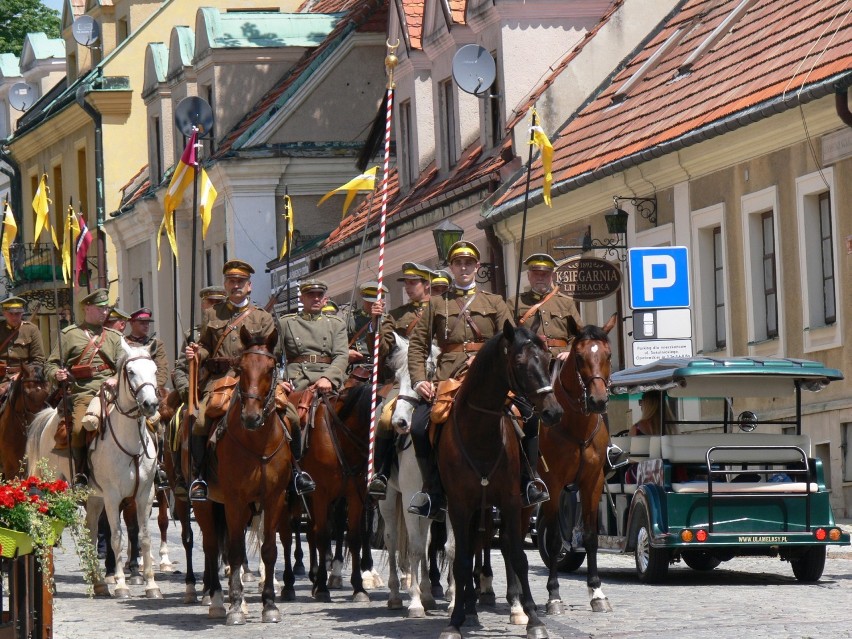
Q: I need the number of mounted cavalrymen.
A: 13